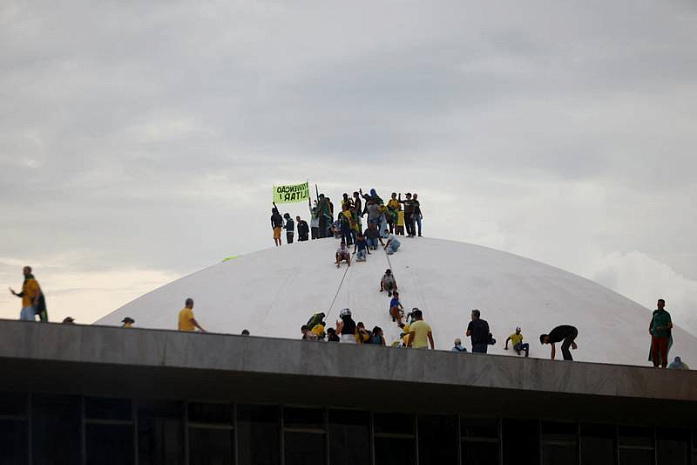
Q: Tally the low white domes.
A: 1